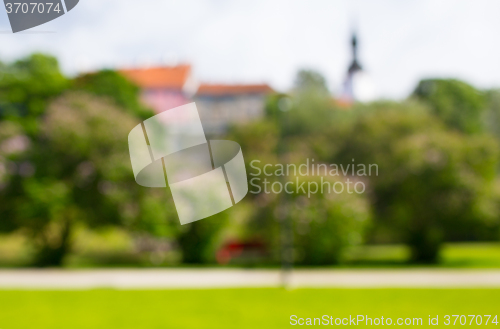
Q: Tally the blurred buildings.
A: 3